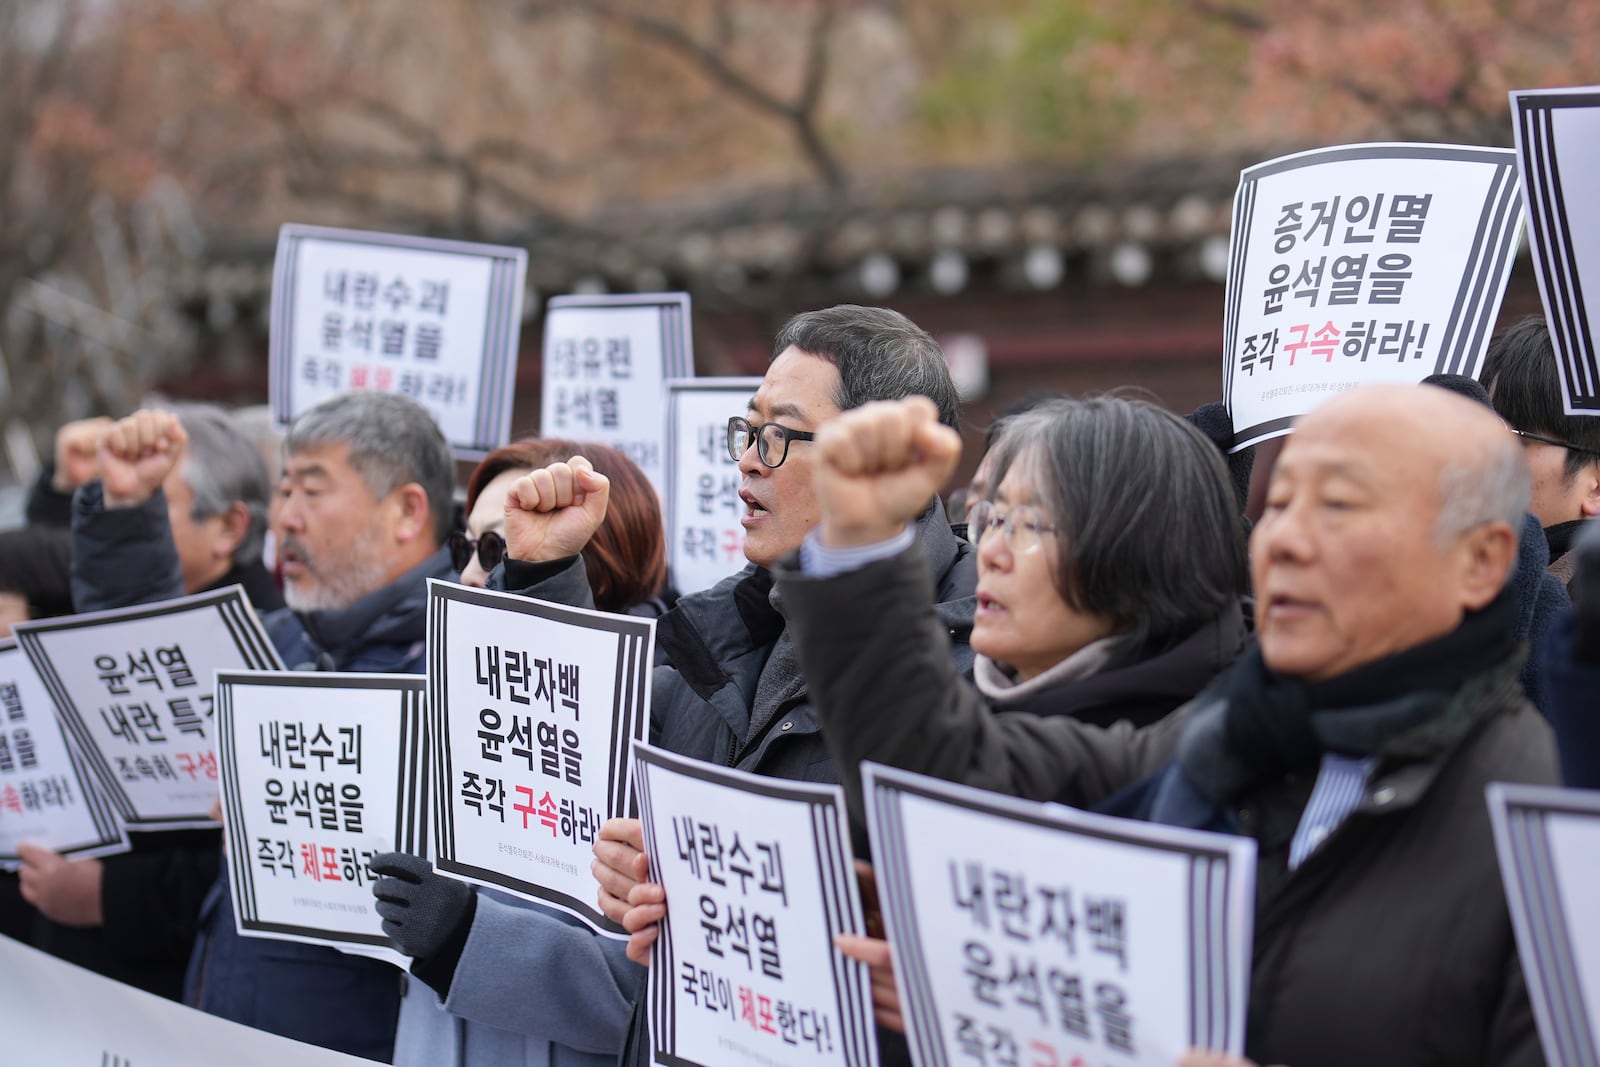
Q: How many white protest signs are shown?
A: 12